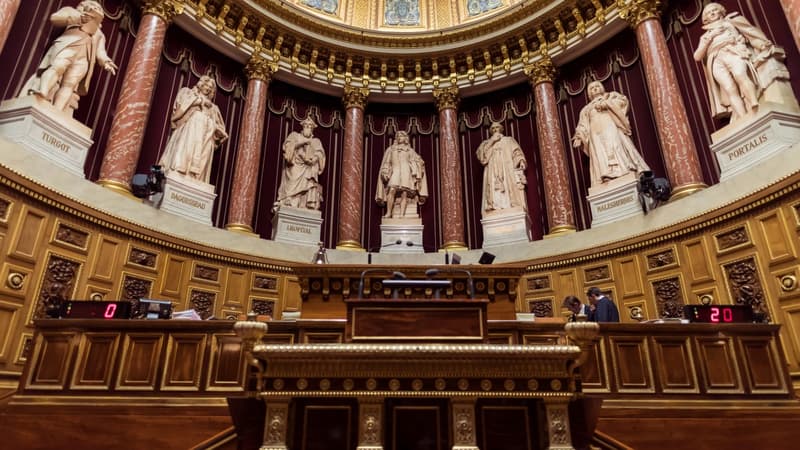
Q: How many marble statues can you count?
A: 7